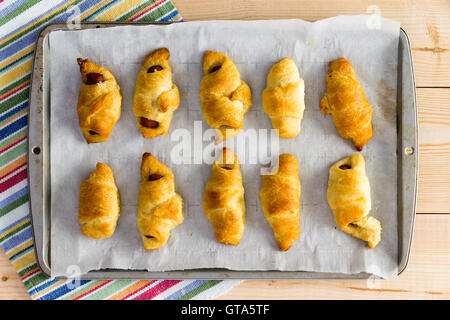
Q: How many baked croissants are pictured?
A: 10